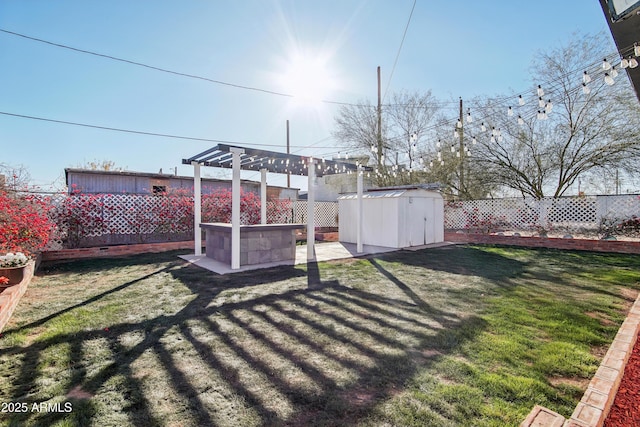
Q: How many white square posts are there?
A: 5